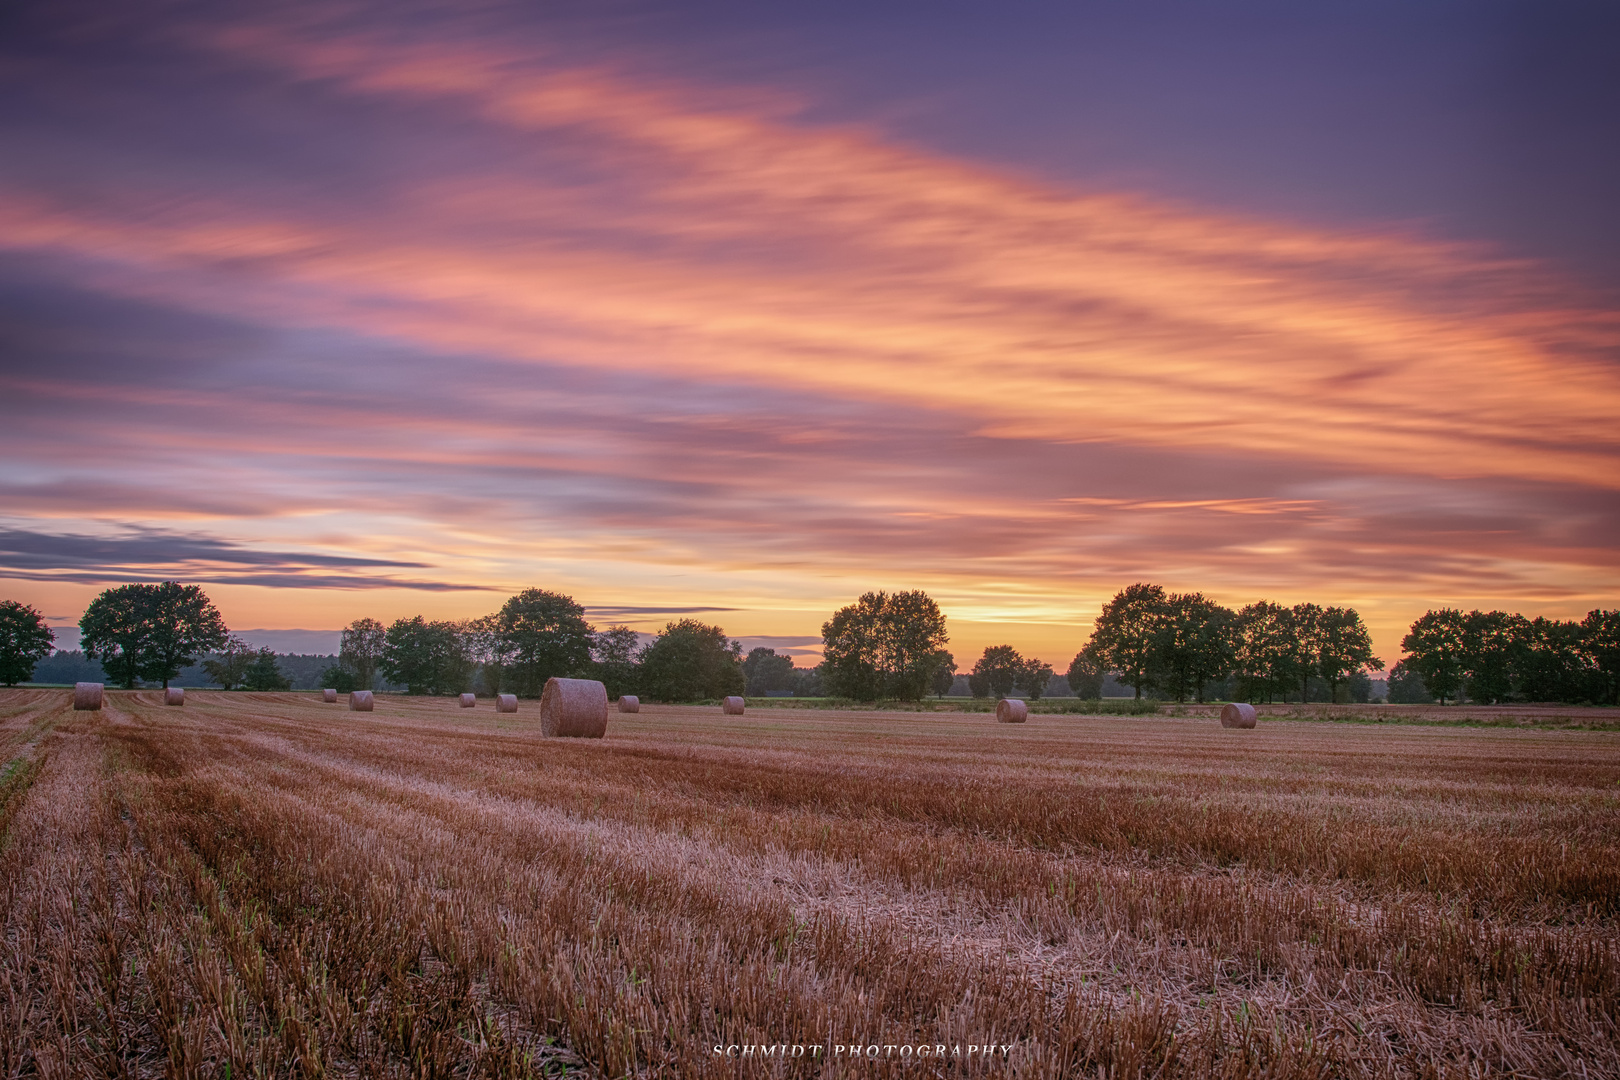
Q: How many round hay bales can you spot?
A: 11